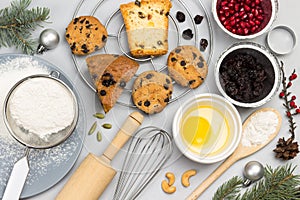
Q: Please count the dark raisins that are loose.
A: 4